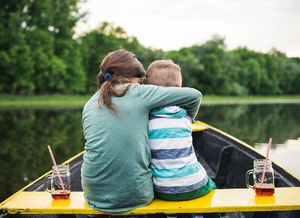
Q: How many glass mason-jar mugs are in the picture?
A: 2